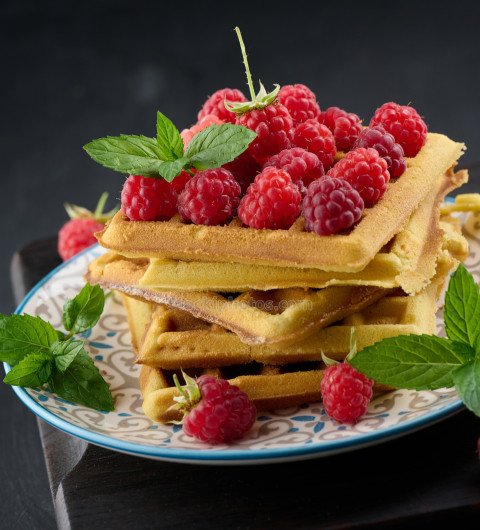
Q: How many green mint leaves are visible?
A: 12